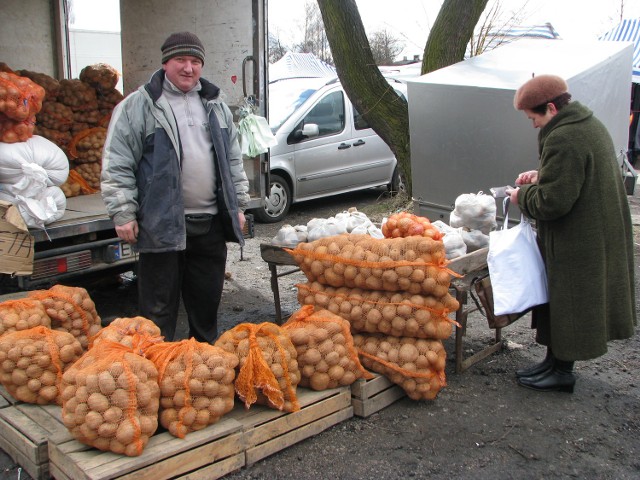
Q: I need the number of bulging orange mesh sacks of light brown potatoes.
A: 11